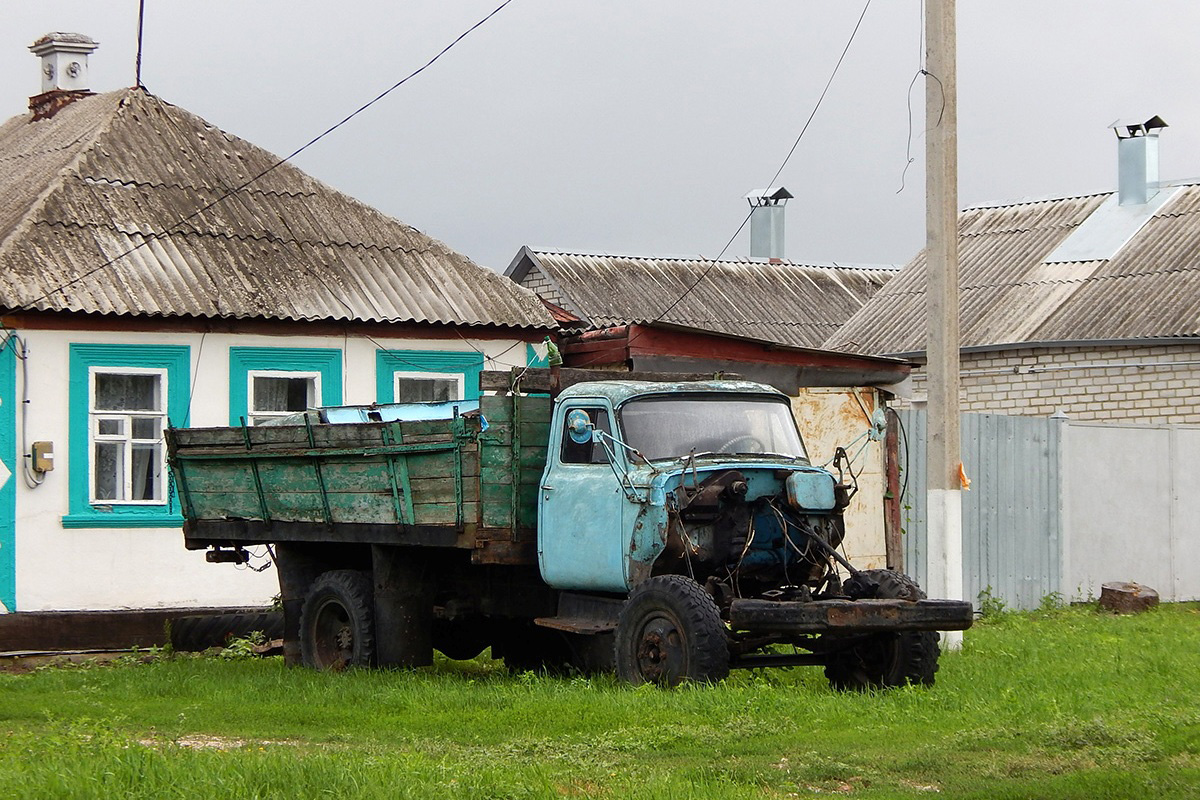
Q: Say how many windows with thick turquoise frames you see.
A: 3